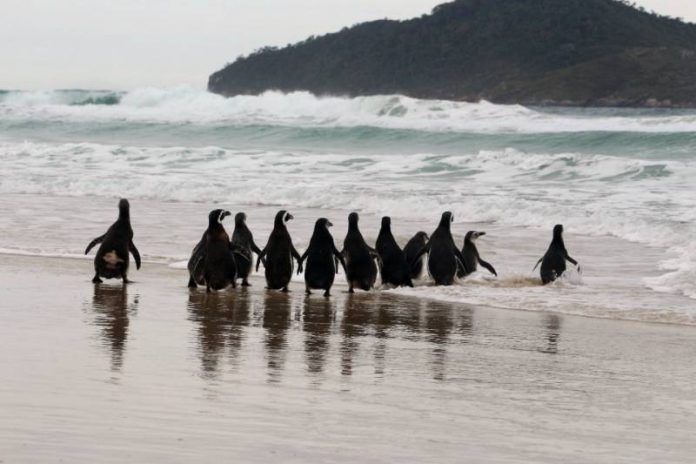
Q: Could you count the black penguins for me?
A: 11